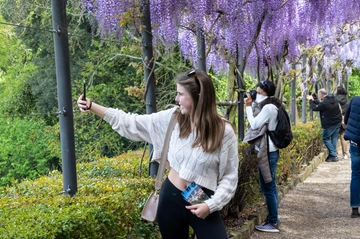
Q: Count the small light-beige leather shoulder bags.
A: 1